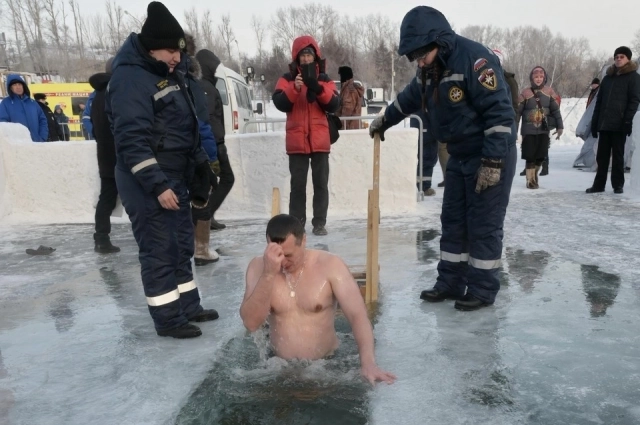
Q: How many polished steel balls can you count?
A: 0